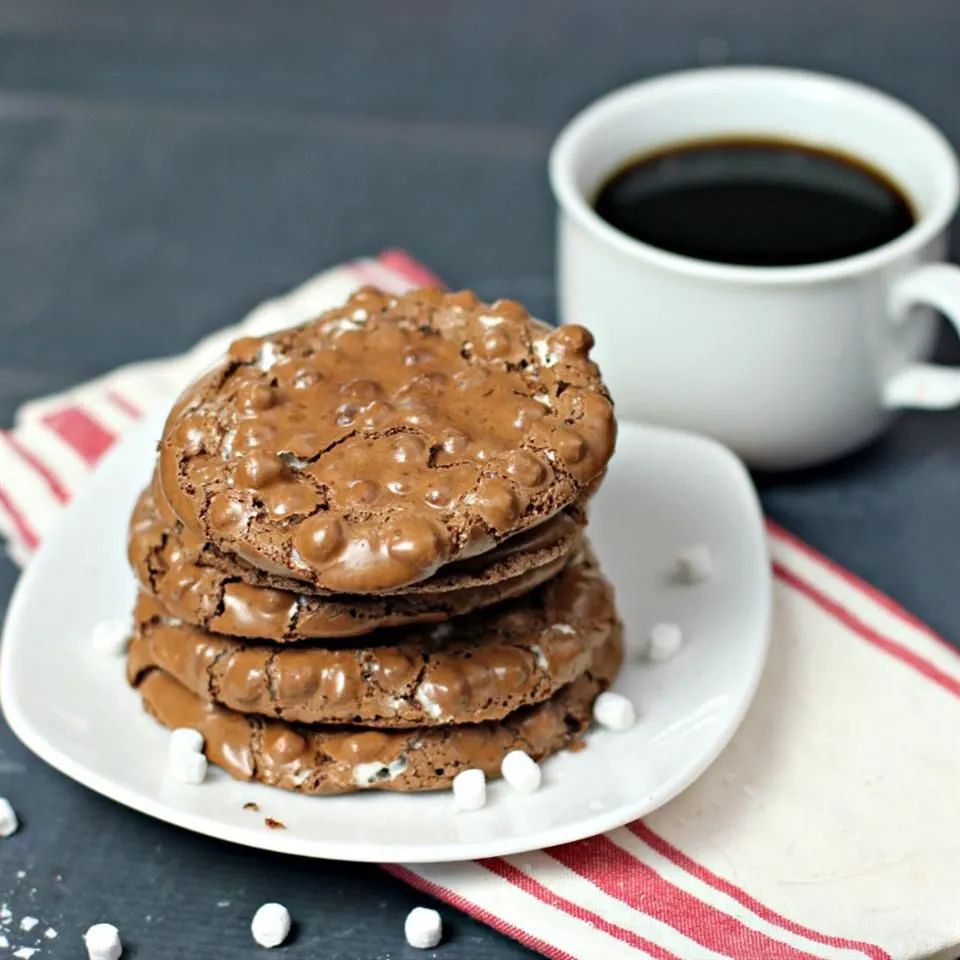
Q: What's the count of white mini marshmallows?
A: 12